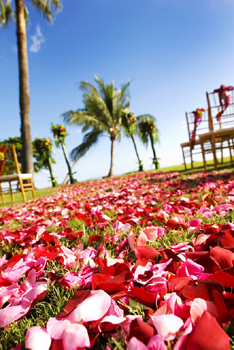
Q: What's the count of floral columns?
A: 4